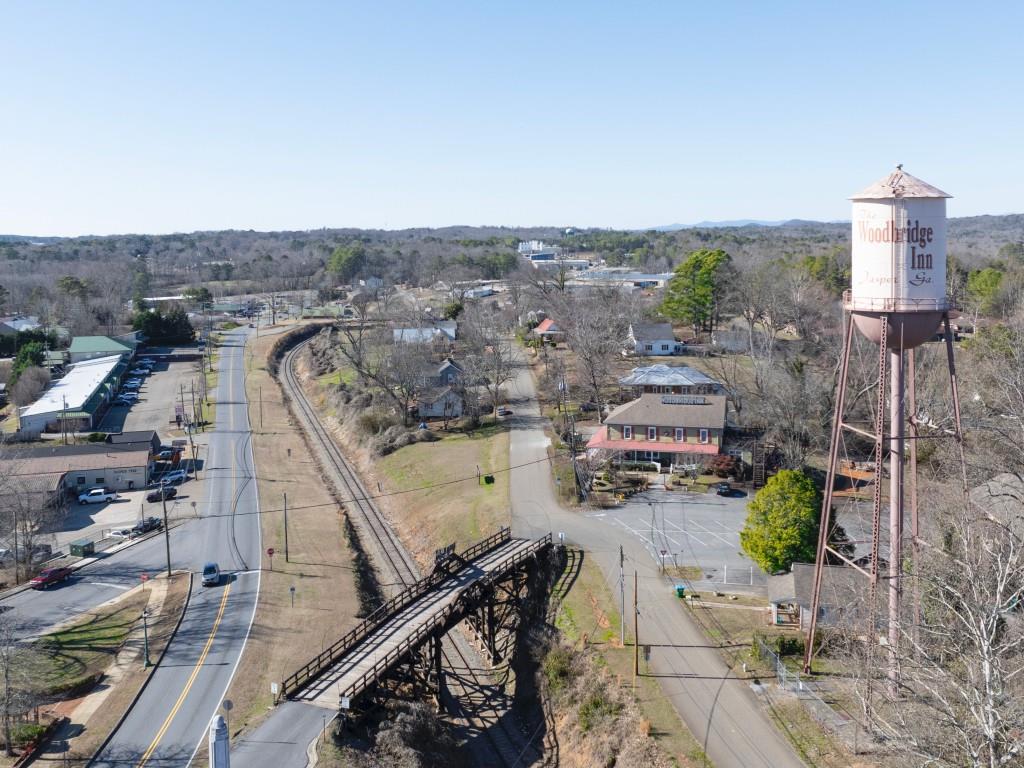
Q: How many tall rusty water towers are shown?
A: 1